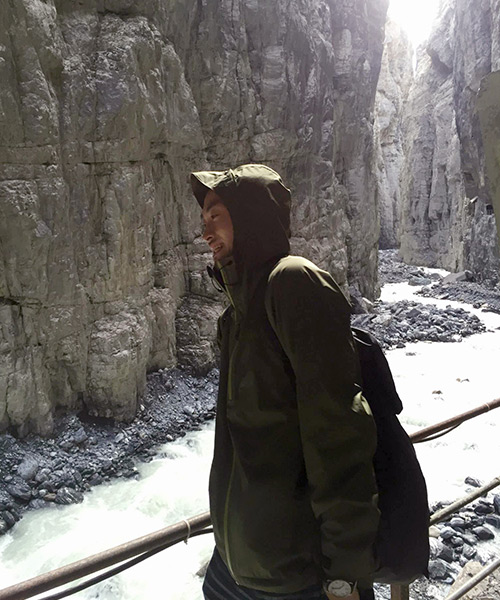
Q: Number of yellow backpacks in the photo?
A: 0